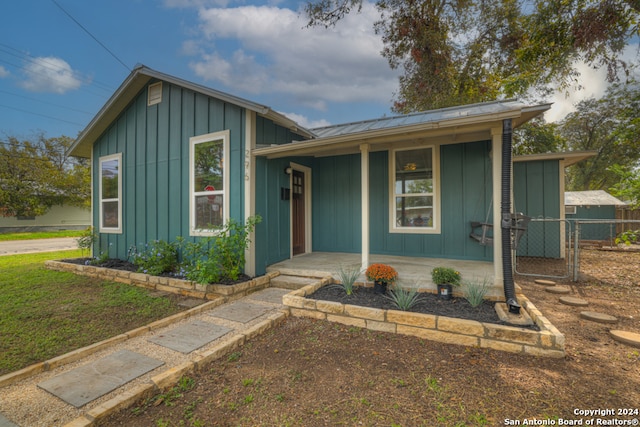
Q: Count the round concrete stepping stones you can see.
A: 5